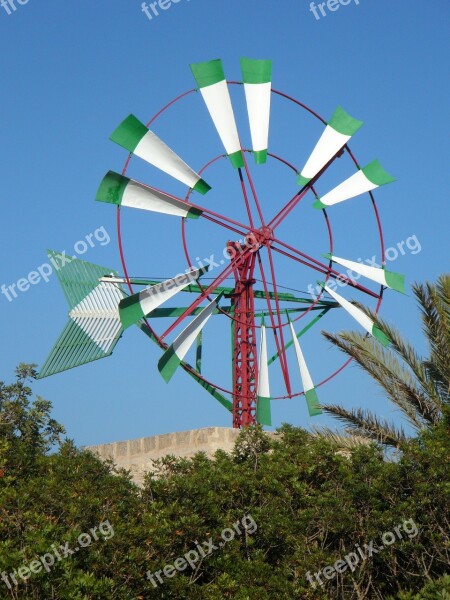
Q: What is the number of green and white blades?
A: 12